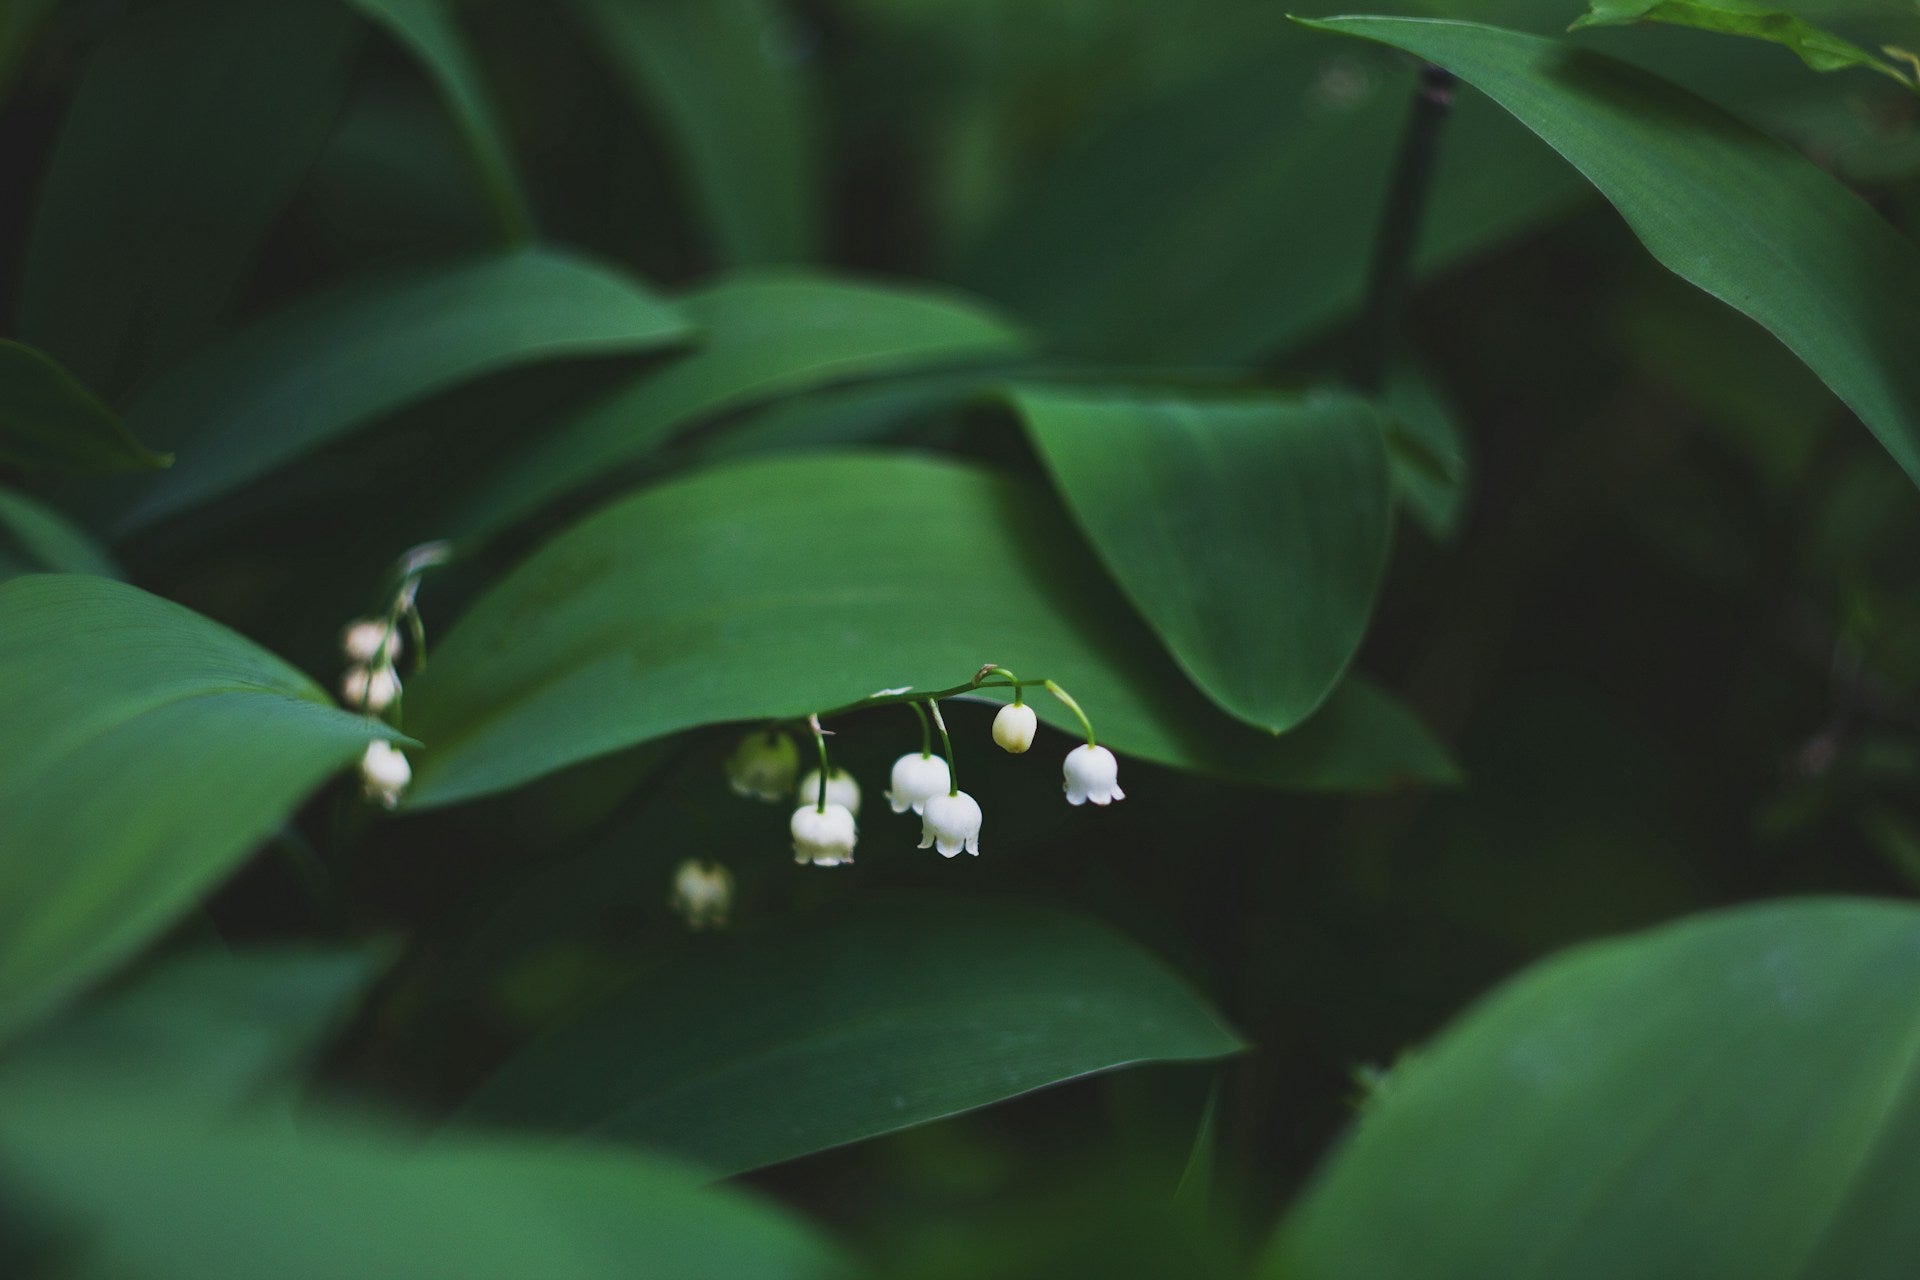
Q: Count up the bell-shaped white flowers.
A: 11